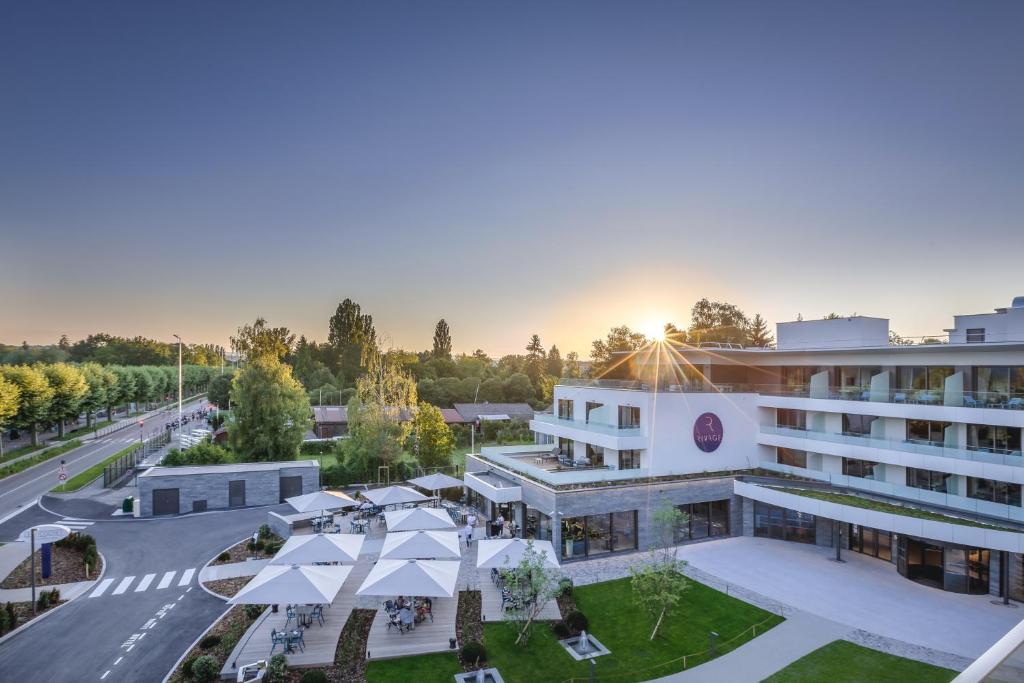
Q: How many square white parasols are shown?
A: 9